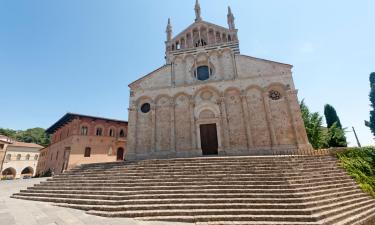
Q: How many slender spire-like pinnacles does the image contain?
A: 3